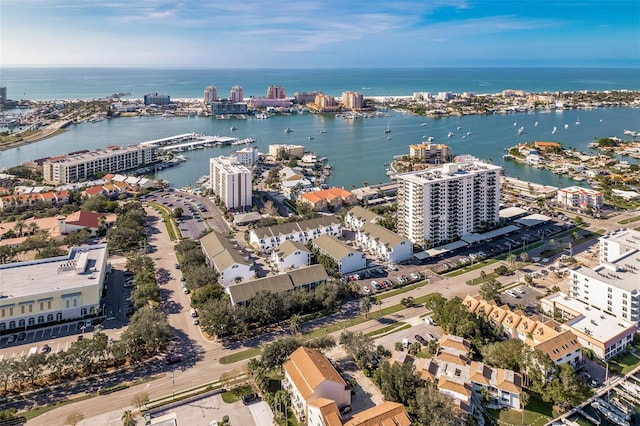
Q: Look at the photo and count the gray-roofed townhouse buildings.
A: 7